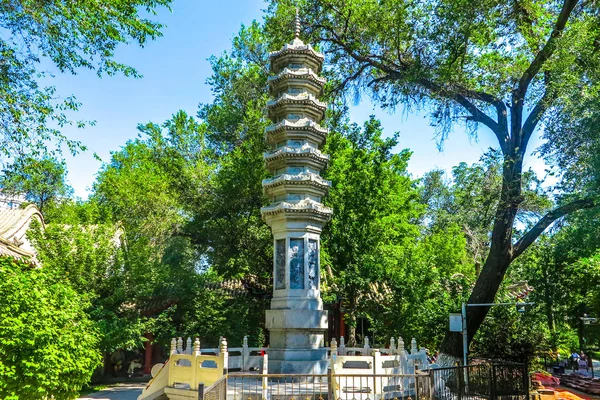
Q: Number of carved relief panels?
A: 3